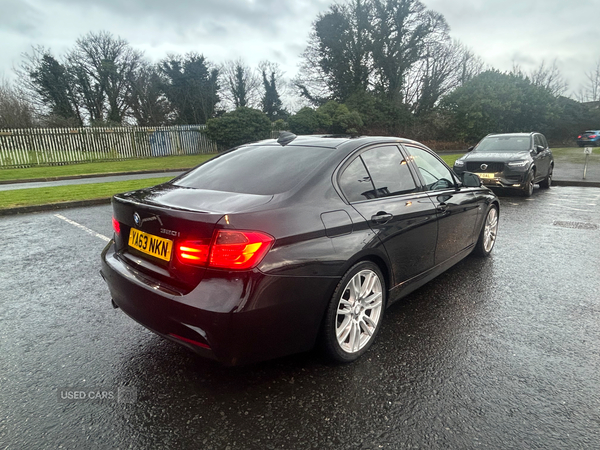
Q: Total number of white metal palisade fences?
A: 1